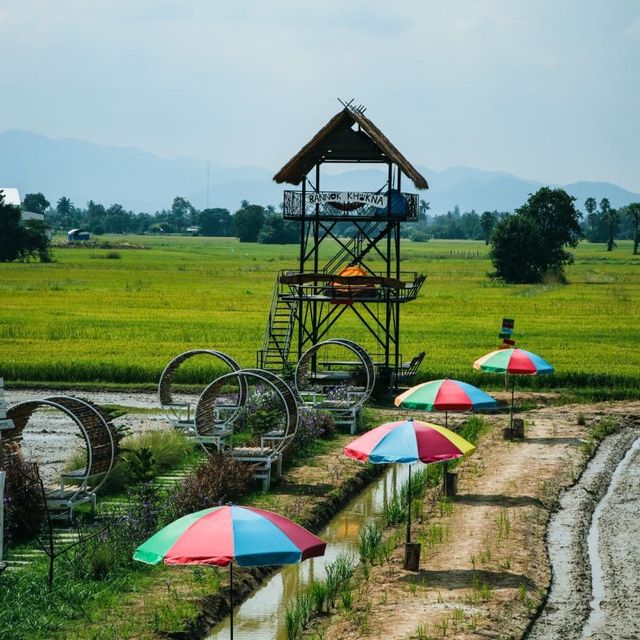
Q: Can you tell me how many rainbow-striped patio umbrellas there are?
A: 4